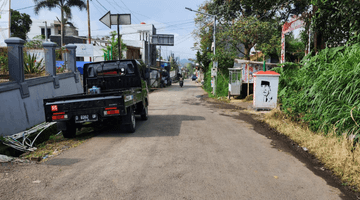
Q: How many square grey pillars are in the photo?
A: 3